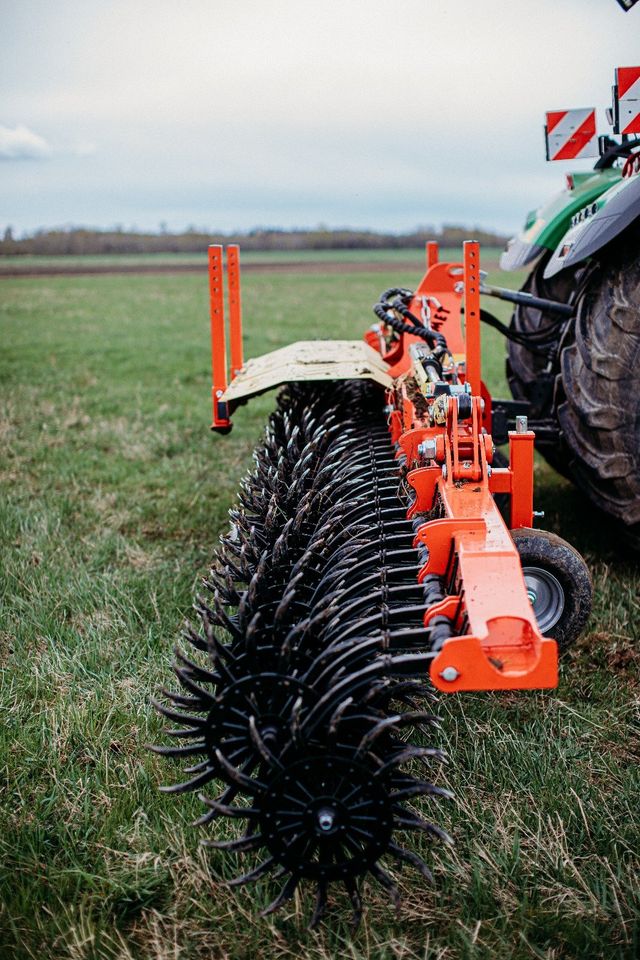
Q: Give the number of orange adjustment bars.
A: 4